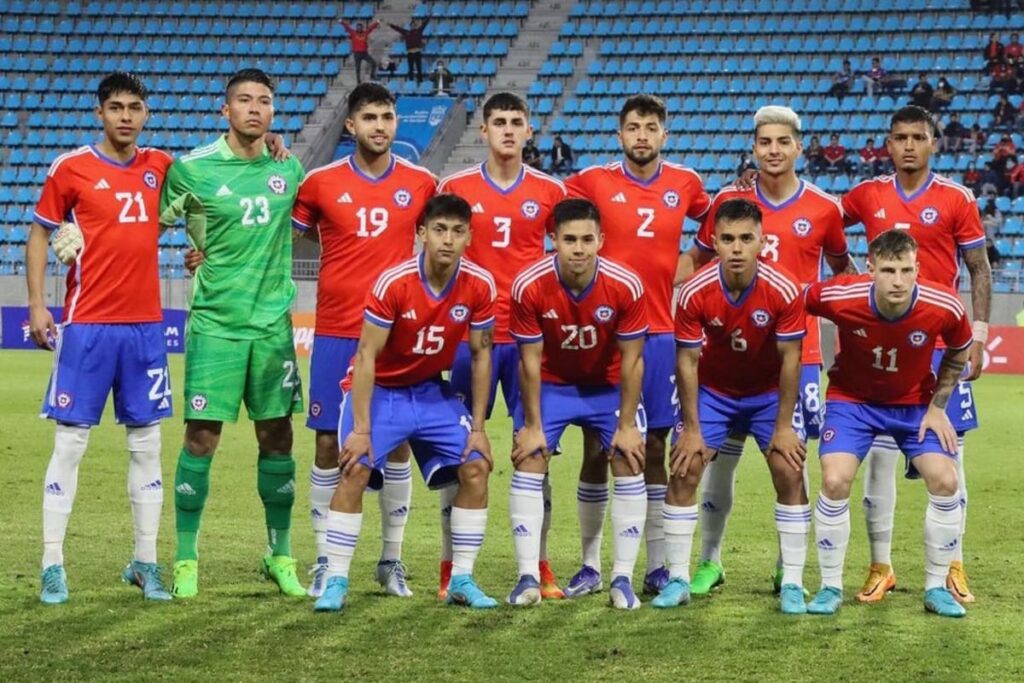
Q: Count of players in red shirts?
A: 10